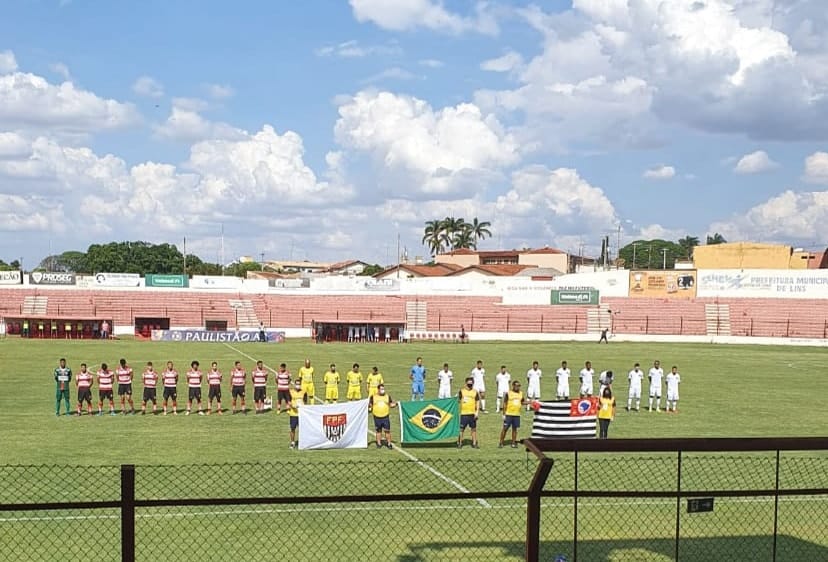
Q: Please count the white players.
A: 10